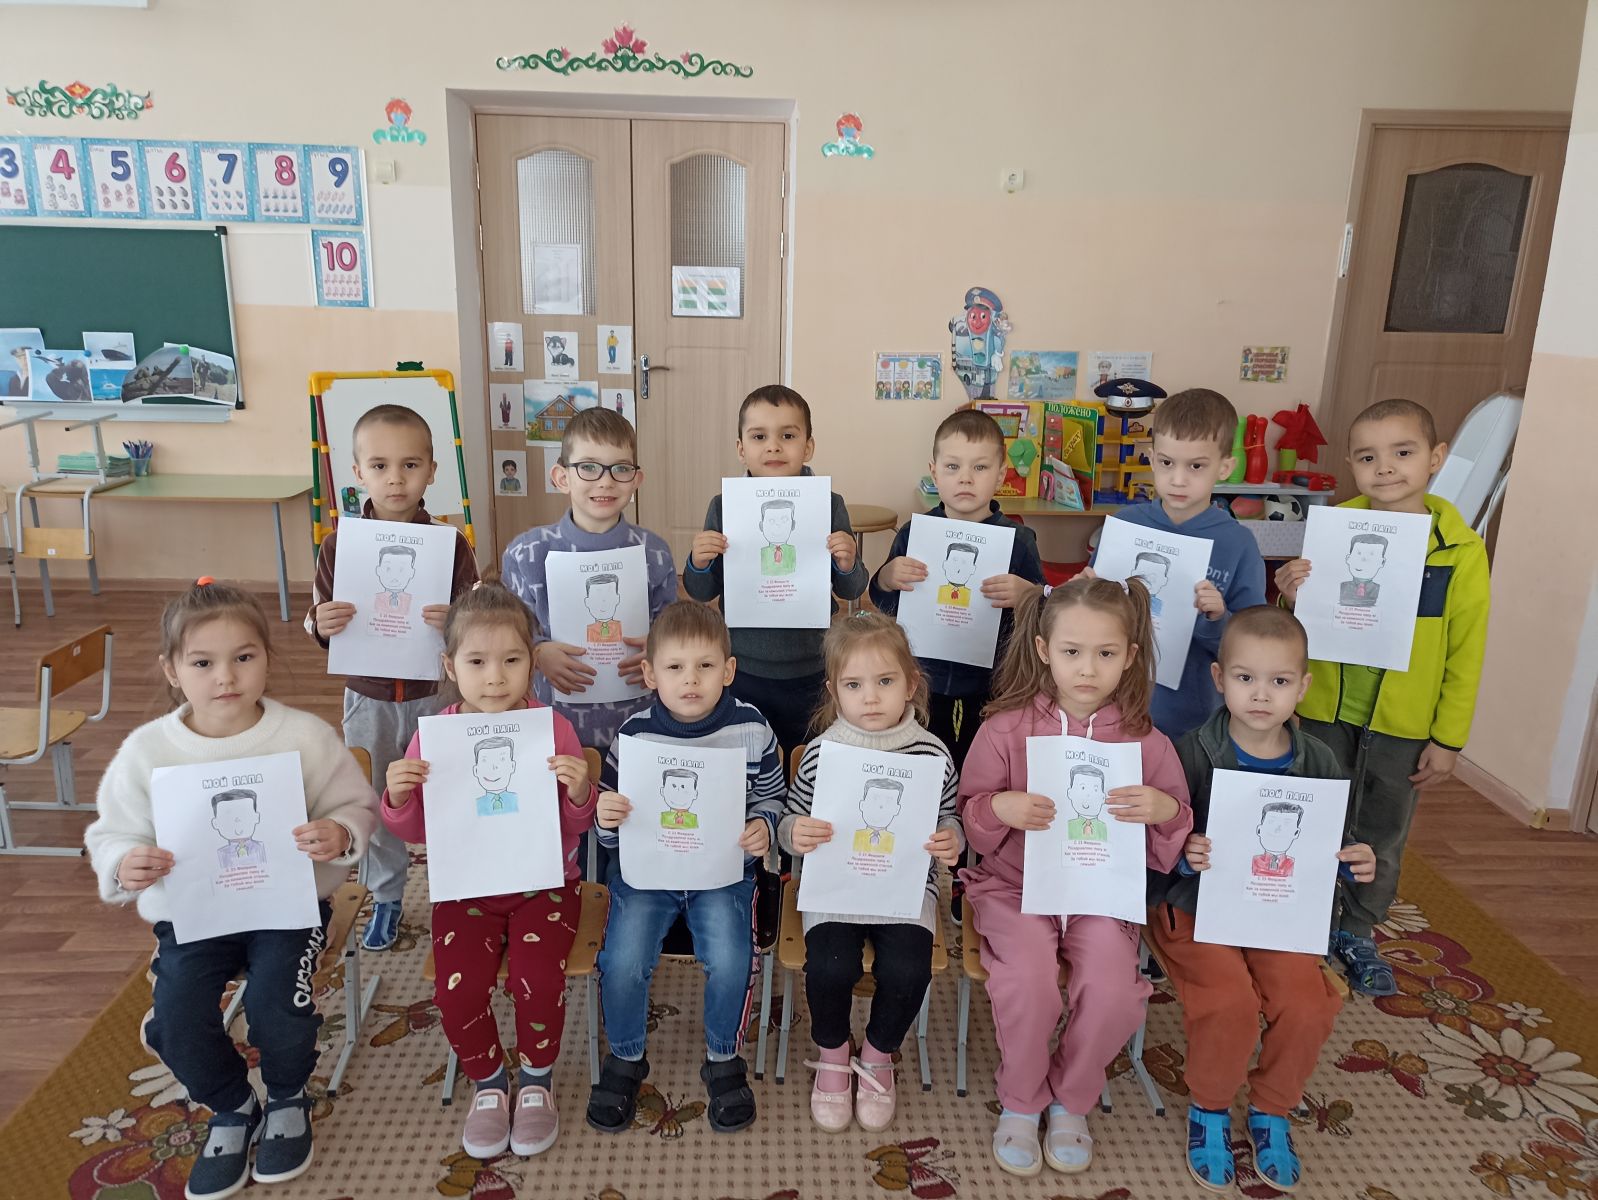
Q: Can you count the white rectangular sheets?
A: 12